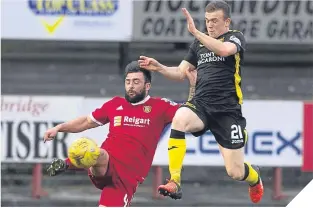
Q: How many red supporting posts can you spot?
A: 3